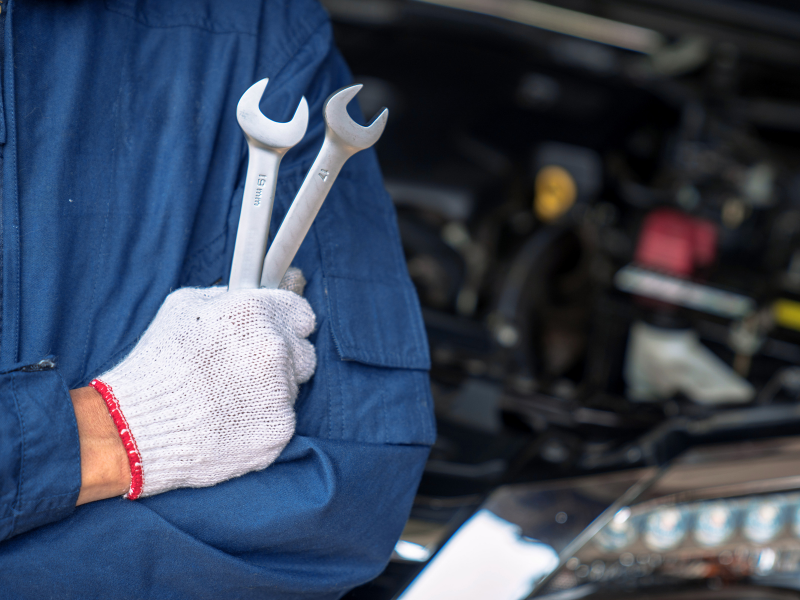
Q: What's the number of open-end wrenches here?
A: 2